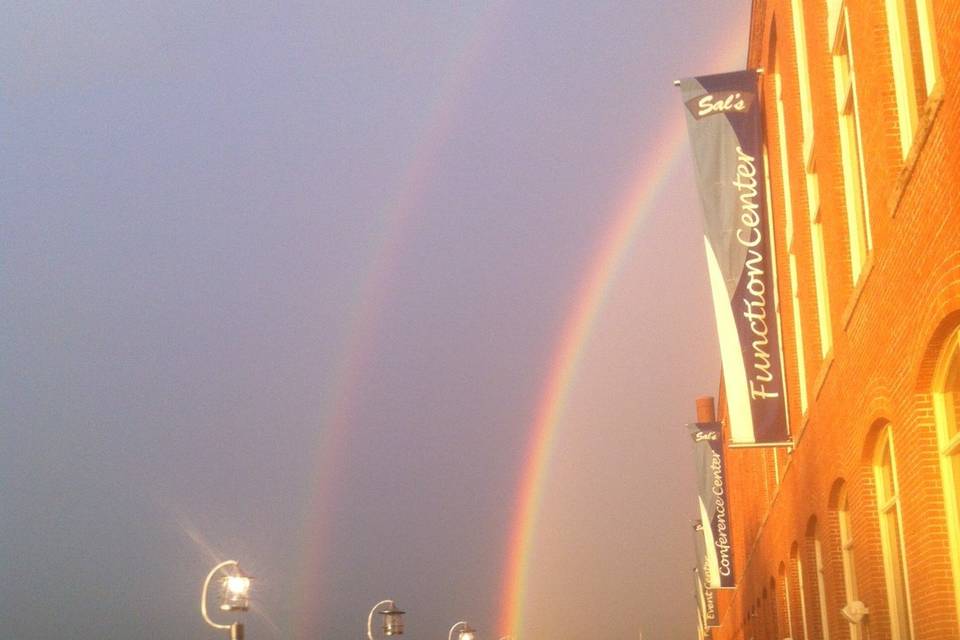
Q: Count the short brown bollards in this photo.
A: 0